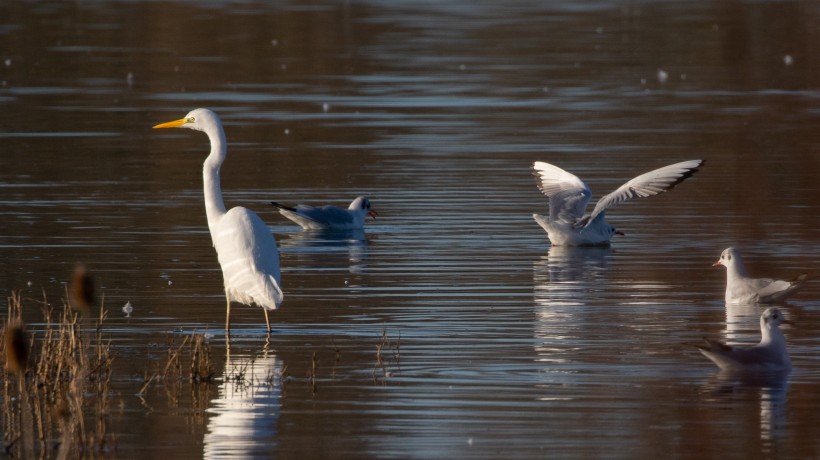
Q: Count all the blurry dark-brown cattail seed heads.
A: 2